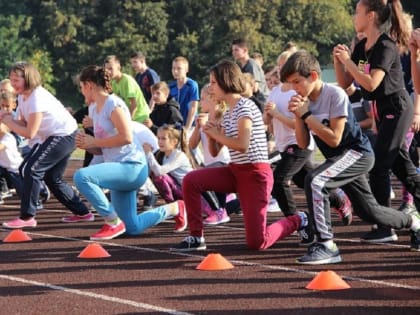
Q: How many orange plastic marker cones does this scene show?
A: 4